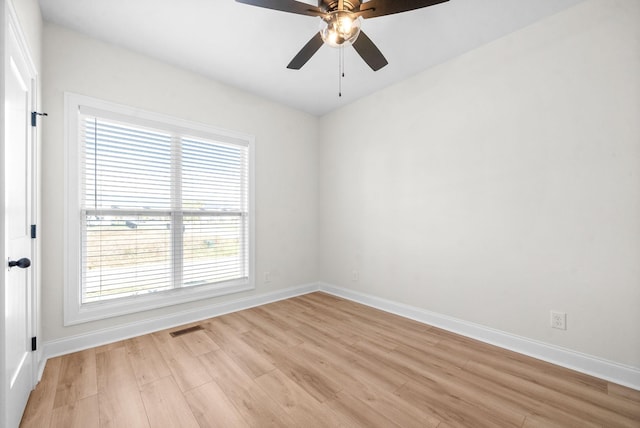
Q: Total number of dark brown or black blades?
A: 4